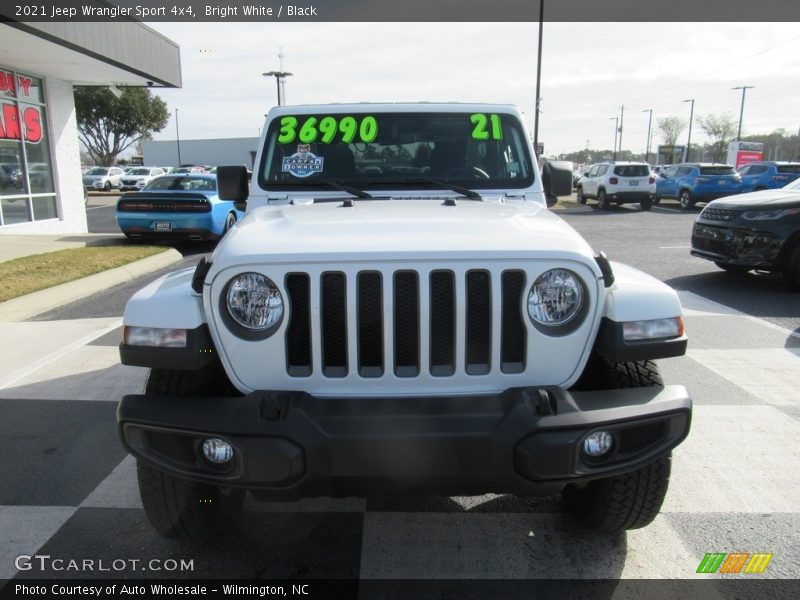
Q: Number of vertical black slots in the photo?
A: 7